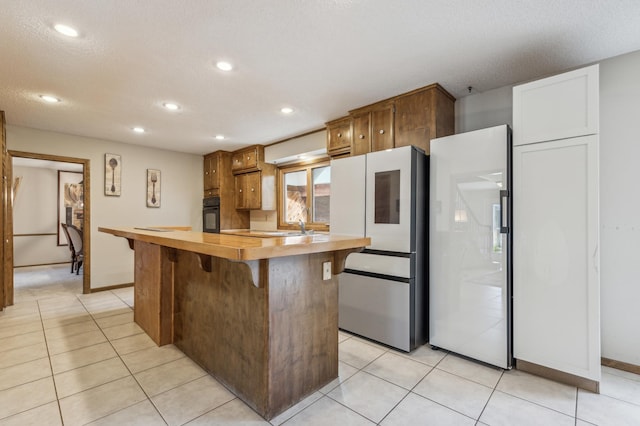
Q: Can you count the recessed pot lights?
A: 7